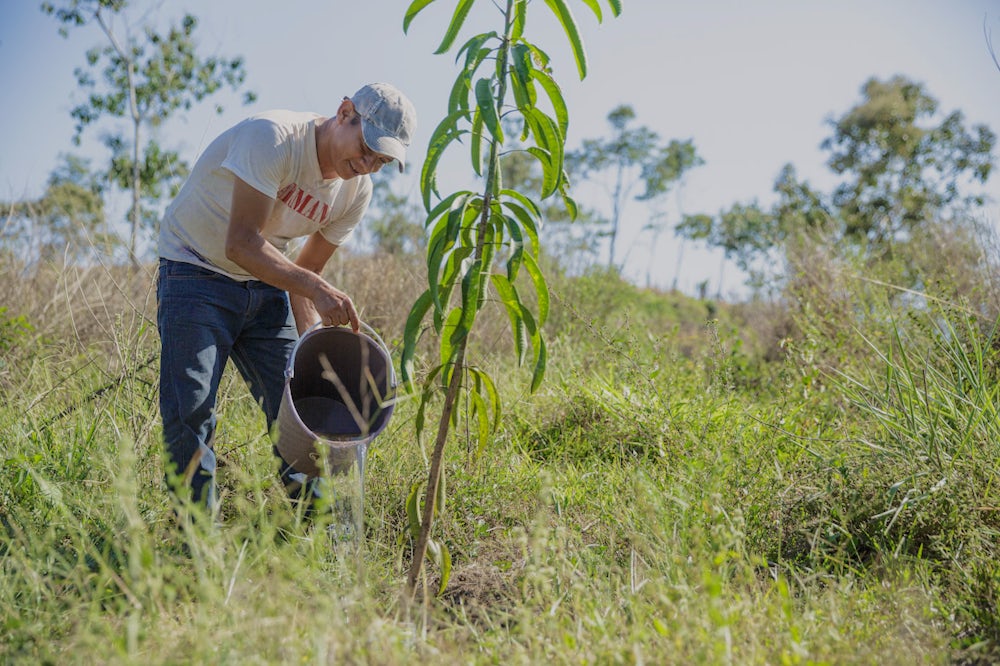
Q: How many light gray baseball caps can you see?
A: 1